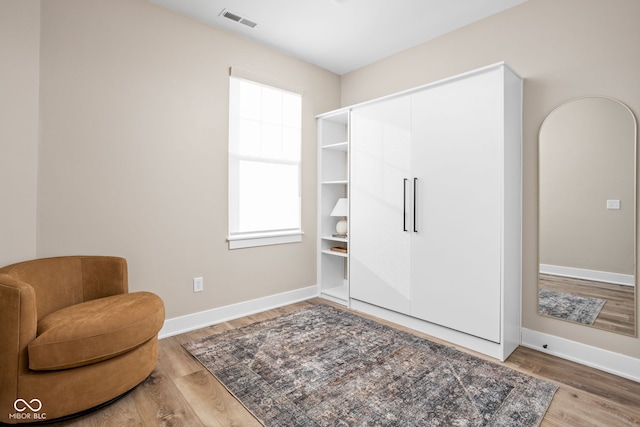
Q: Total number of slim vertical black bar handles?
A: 2